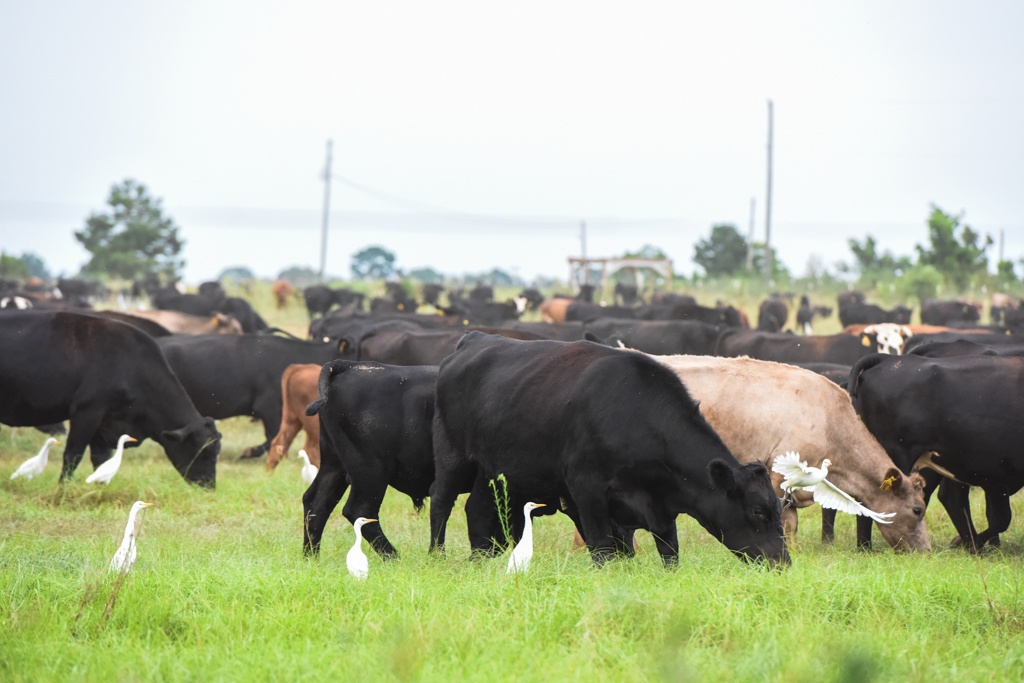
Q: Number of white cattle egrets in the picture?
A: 7